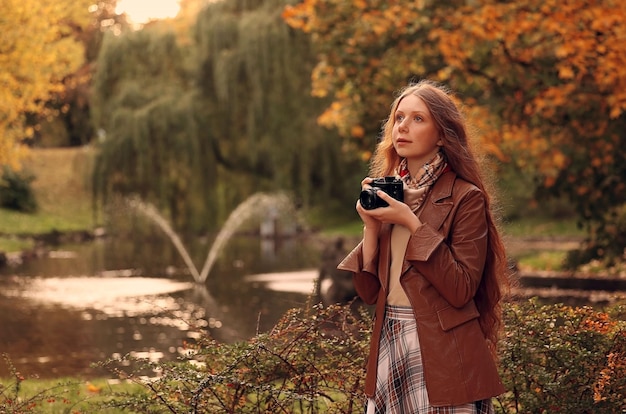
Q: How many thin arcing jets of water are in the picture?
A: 2